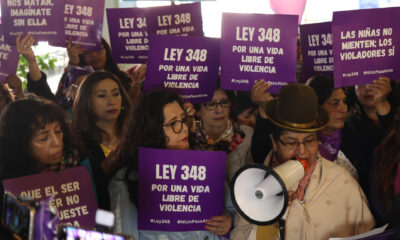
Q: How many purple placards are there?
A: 11